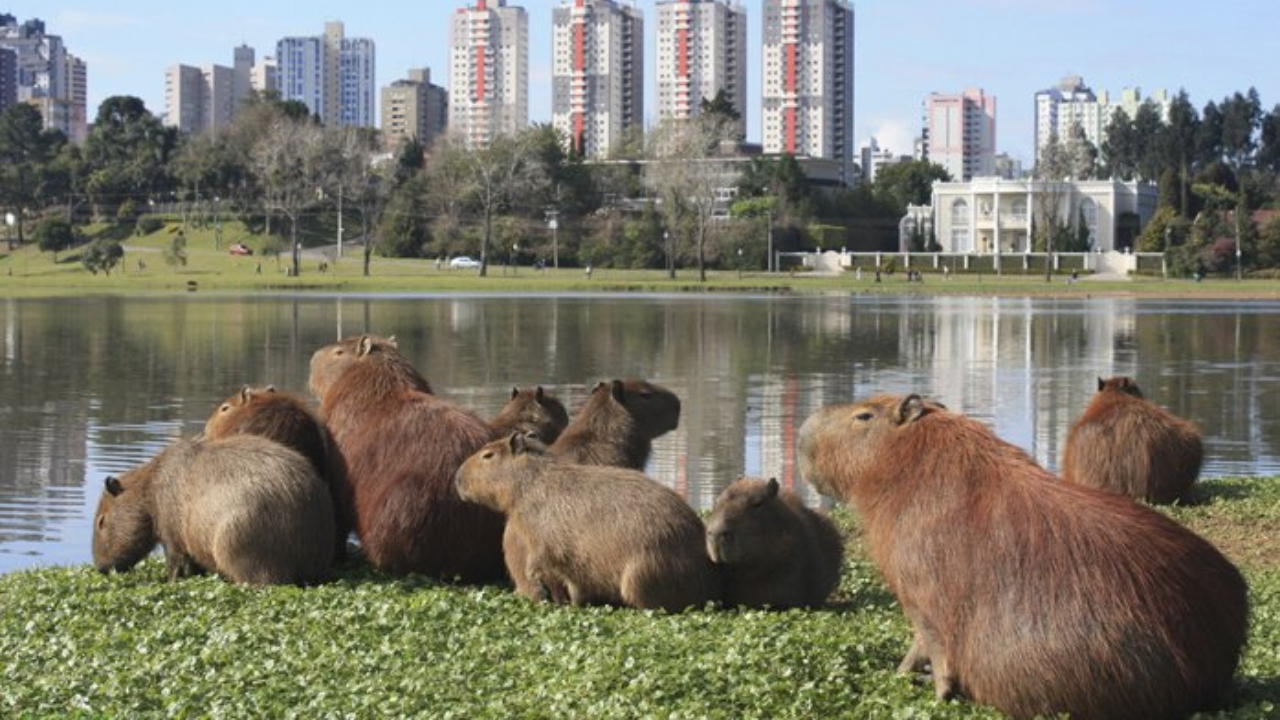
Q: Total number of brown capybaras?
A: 9